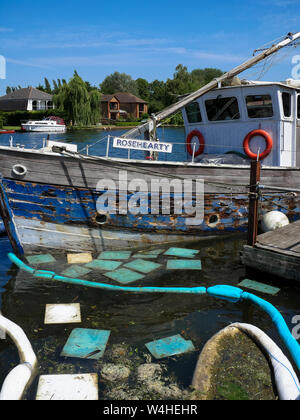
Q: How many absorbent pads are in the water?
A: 15